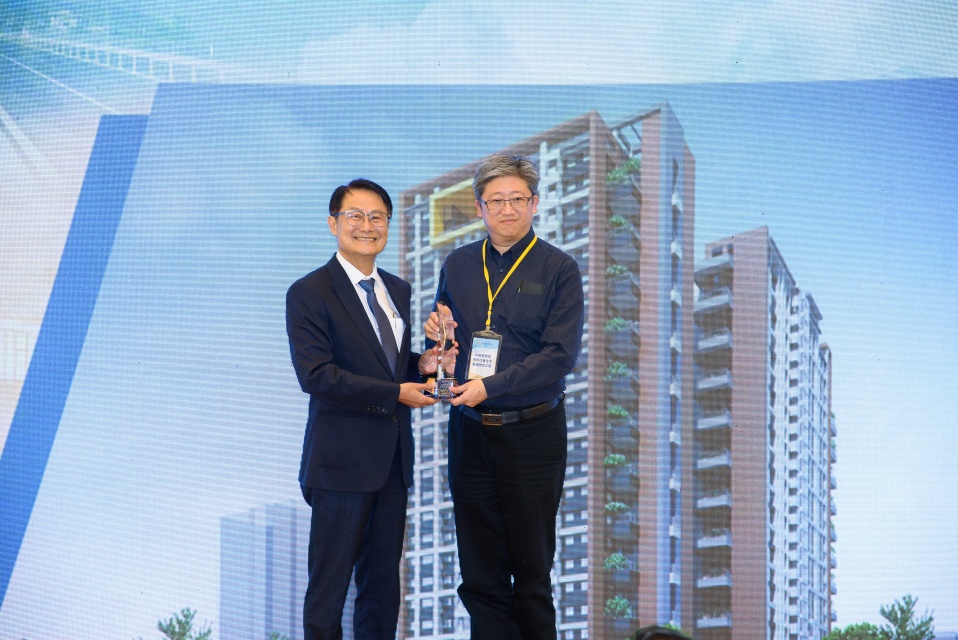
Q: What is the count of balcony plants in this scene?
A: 10